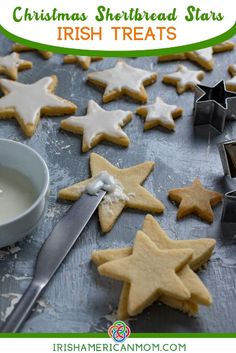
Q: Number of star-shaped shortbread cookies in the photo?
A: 15